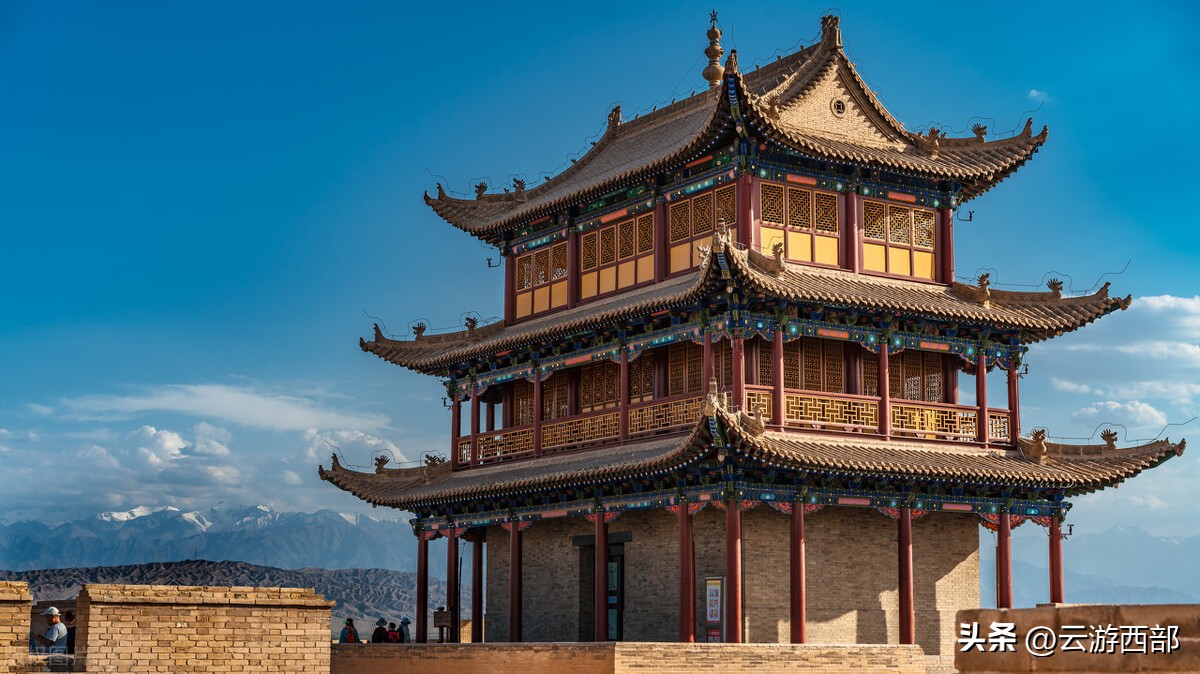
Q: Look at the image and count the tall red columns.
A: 11